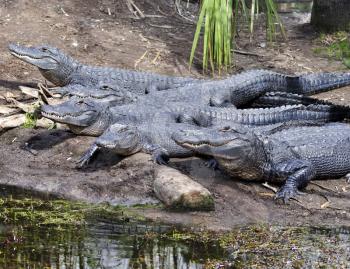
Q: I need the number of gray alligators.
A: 5